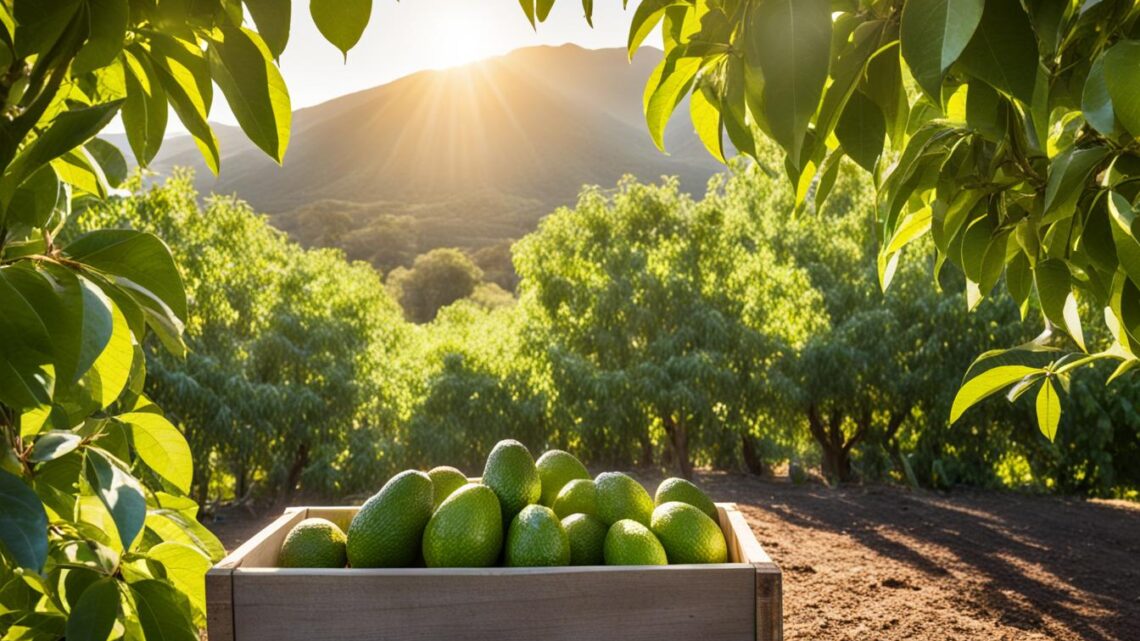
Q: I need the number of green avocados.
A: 13